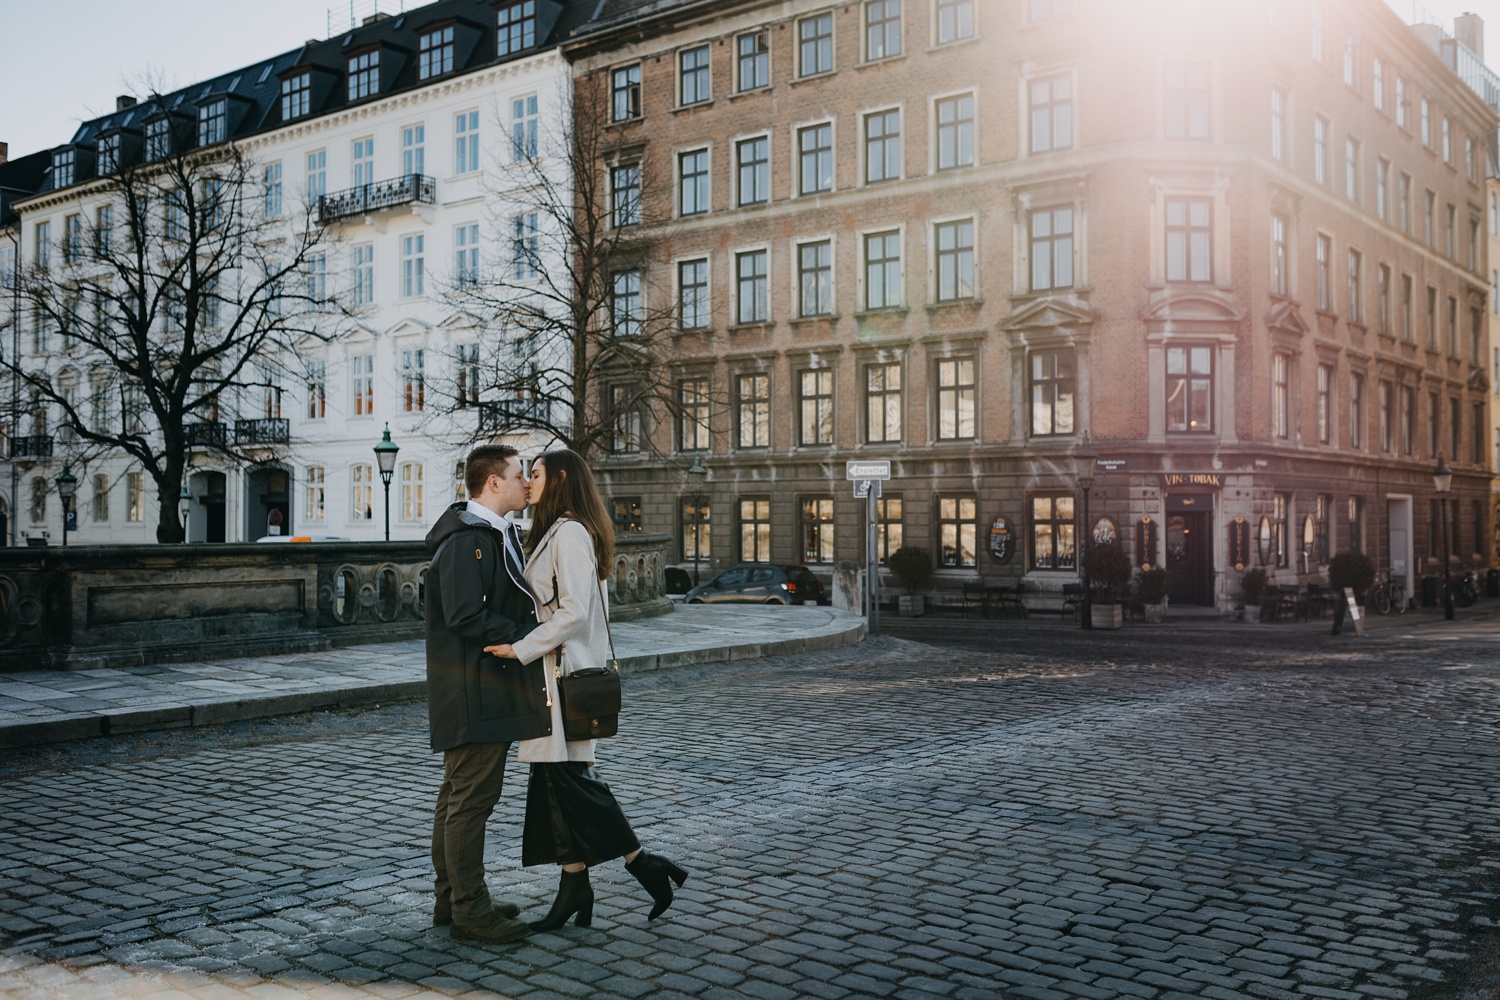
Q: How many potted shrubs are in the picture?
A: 5